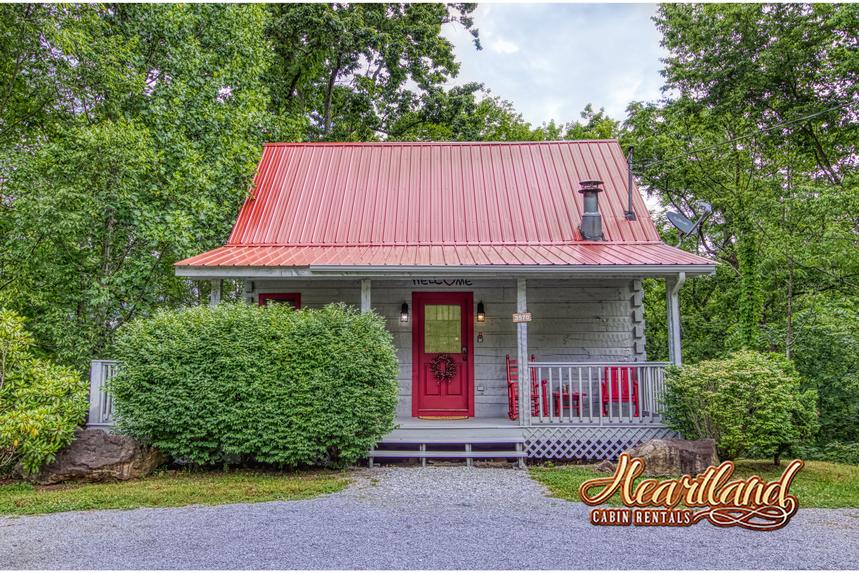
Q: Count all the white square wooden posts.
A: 4